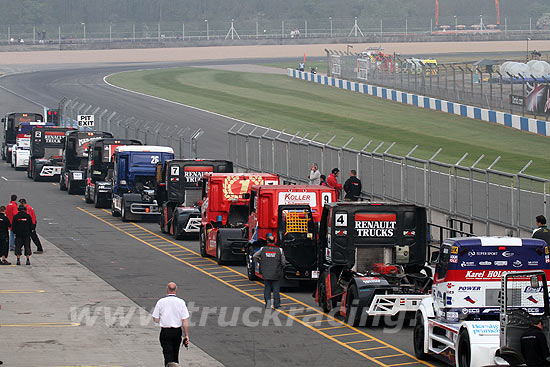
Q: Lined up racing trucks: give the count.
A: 11